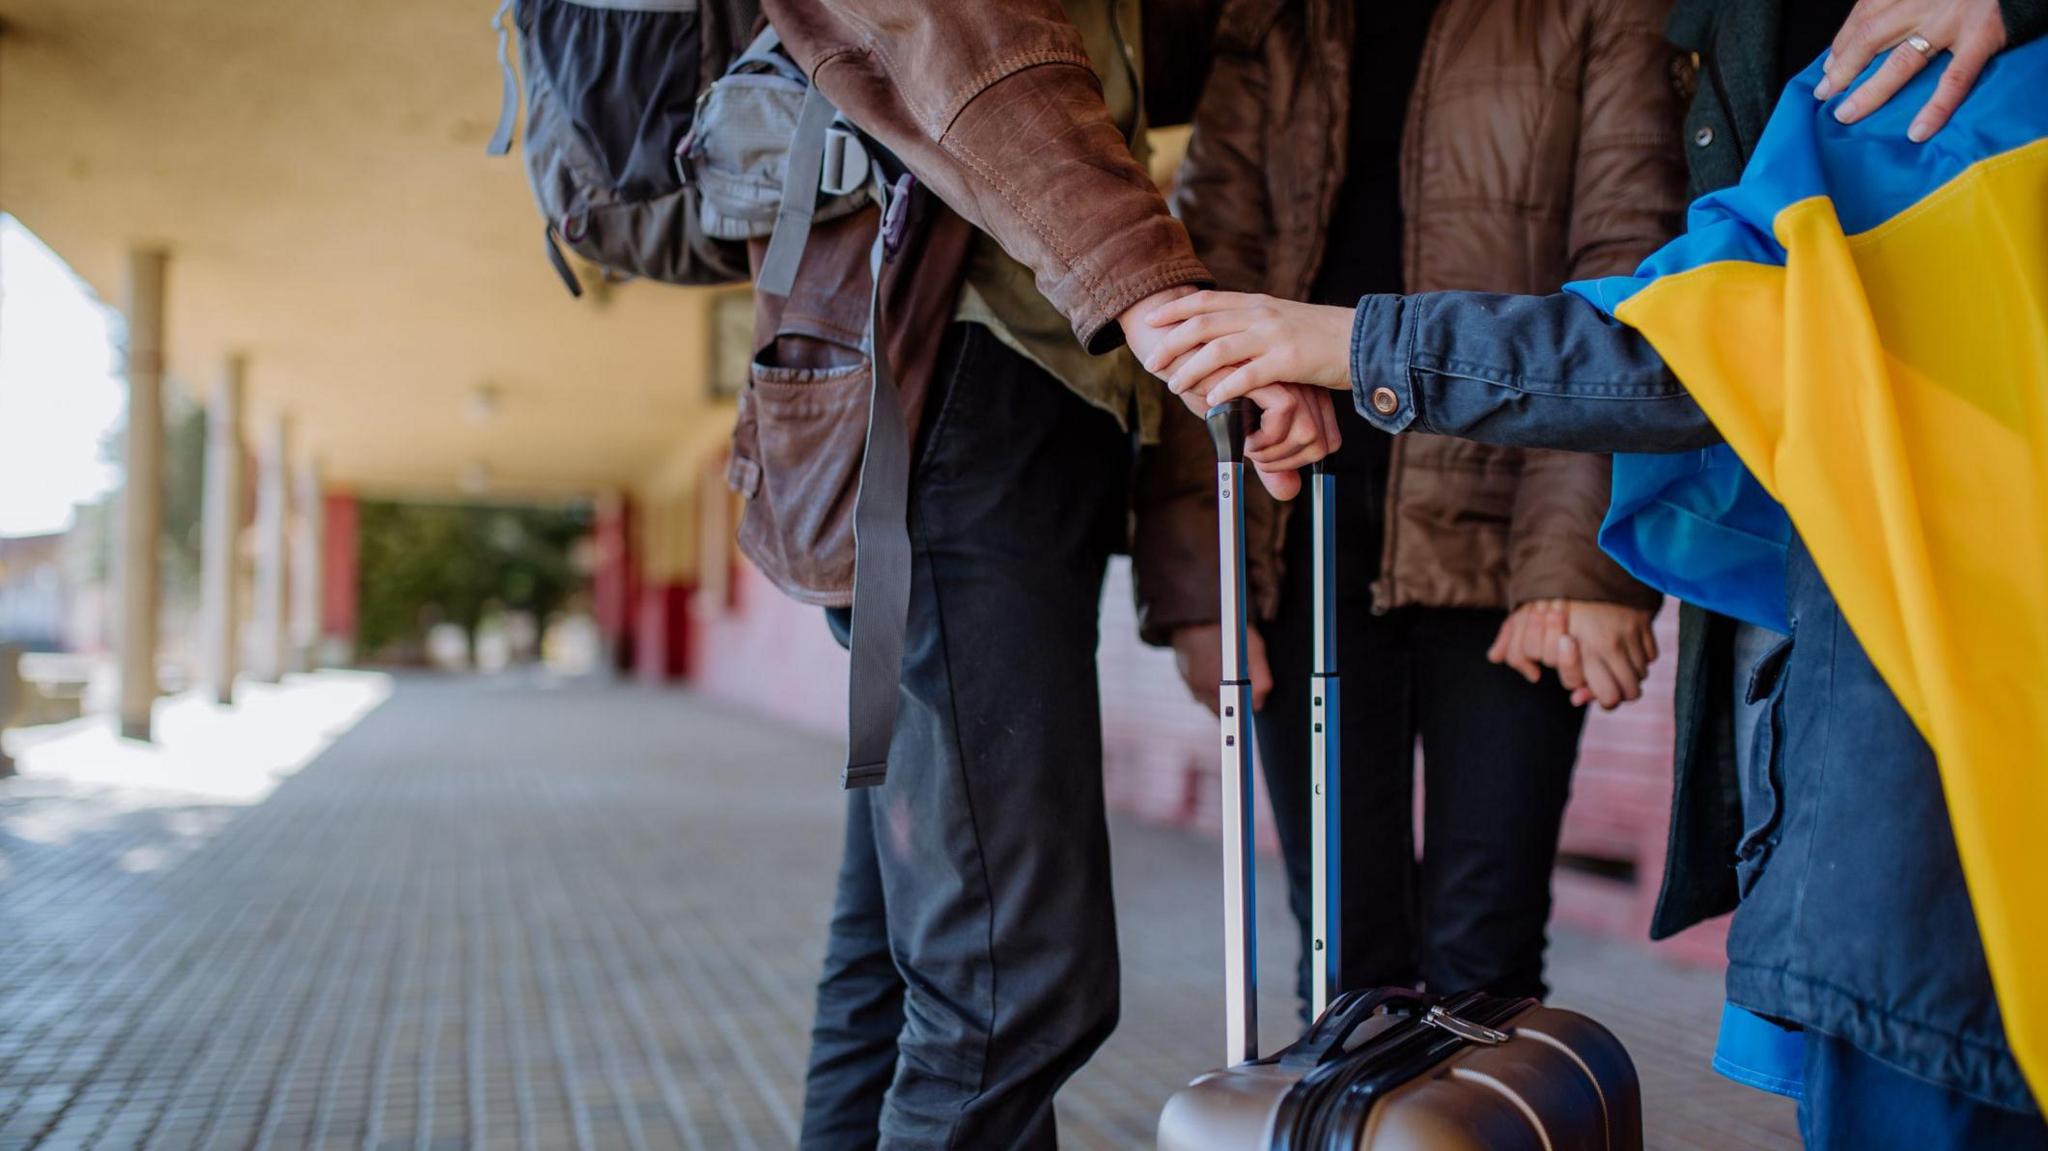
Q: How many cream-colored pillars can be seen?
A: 4